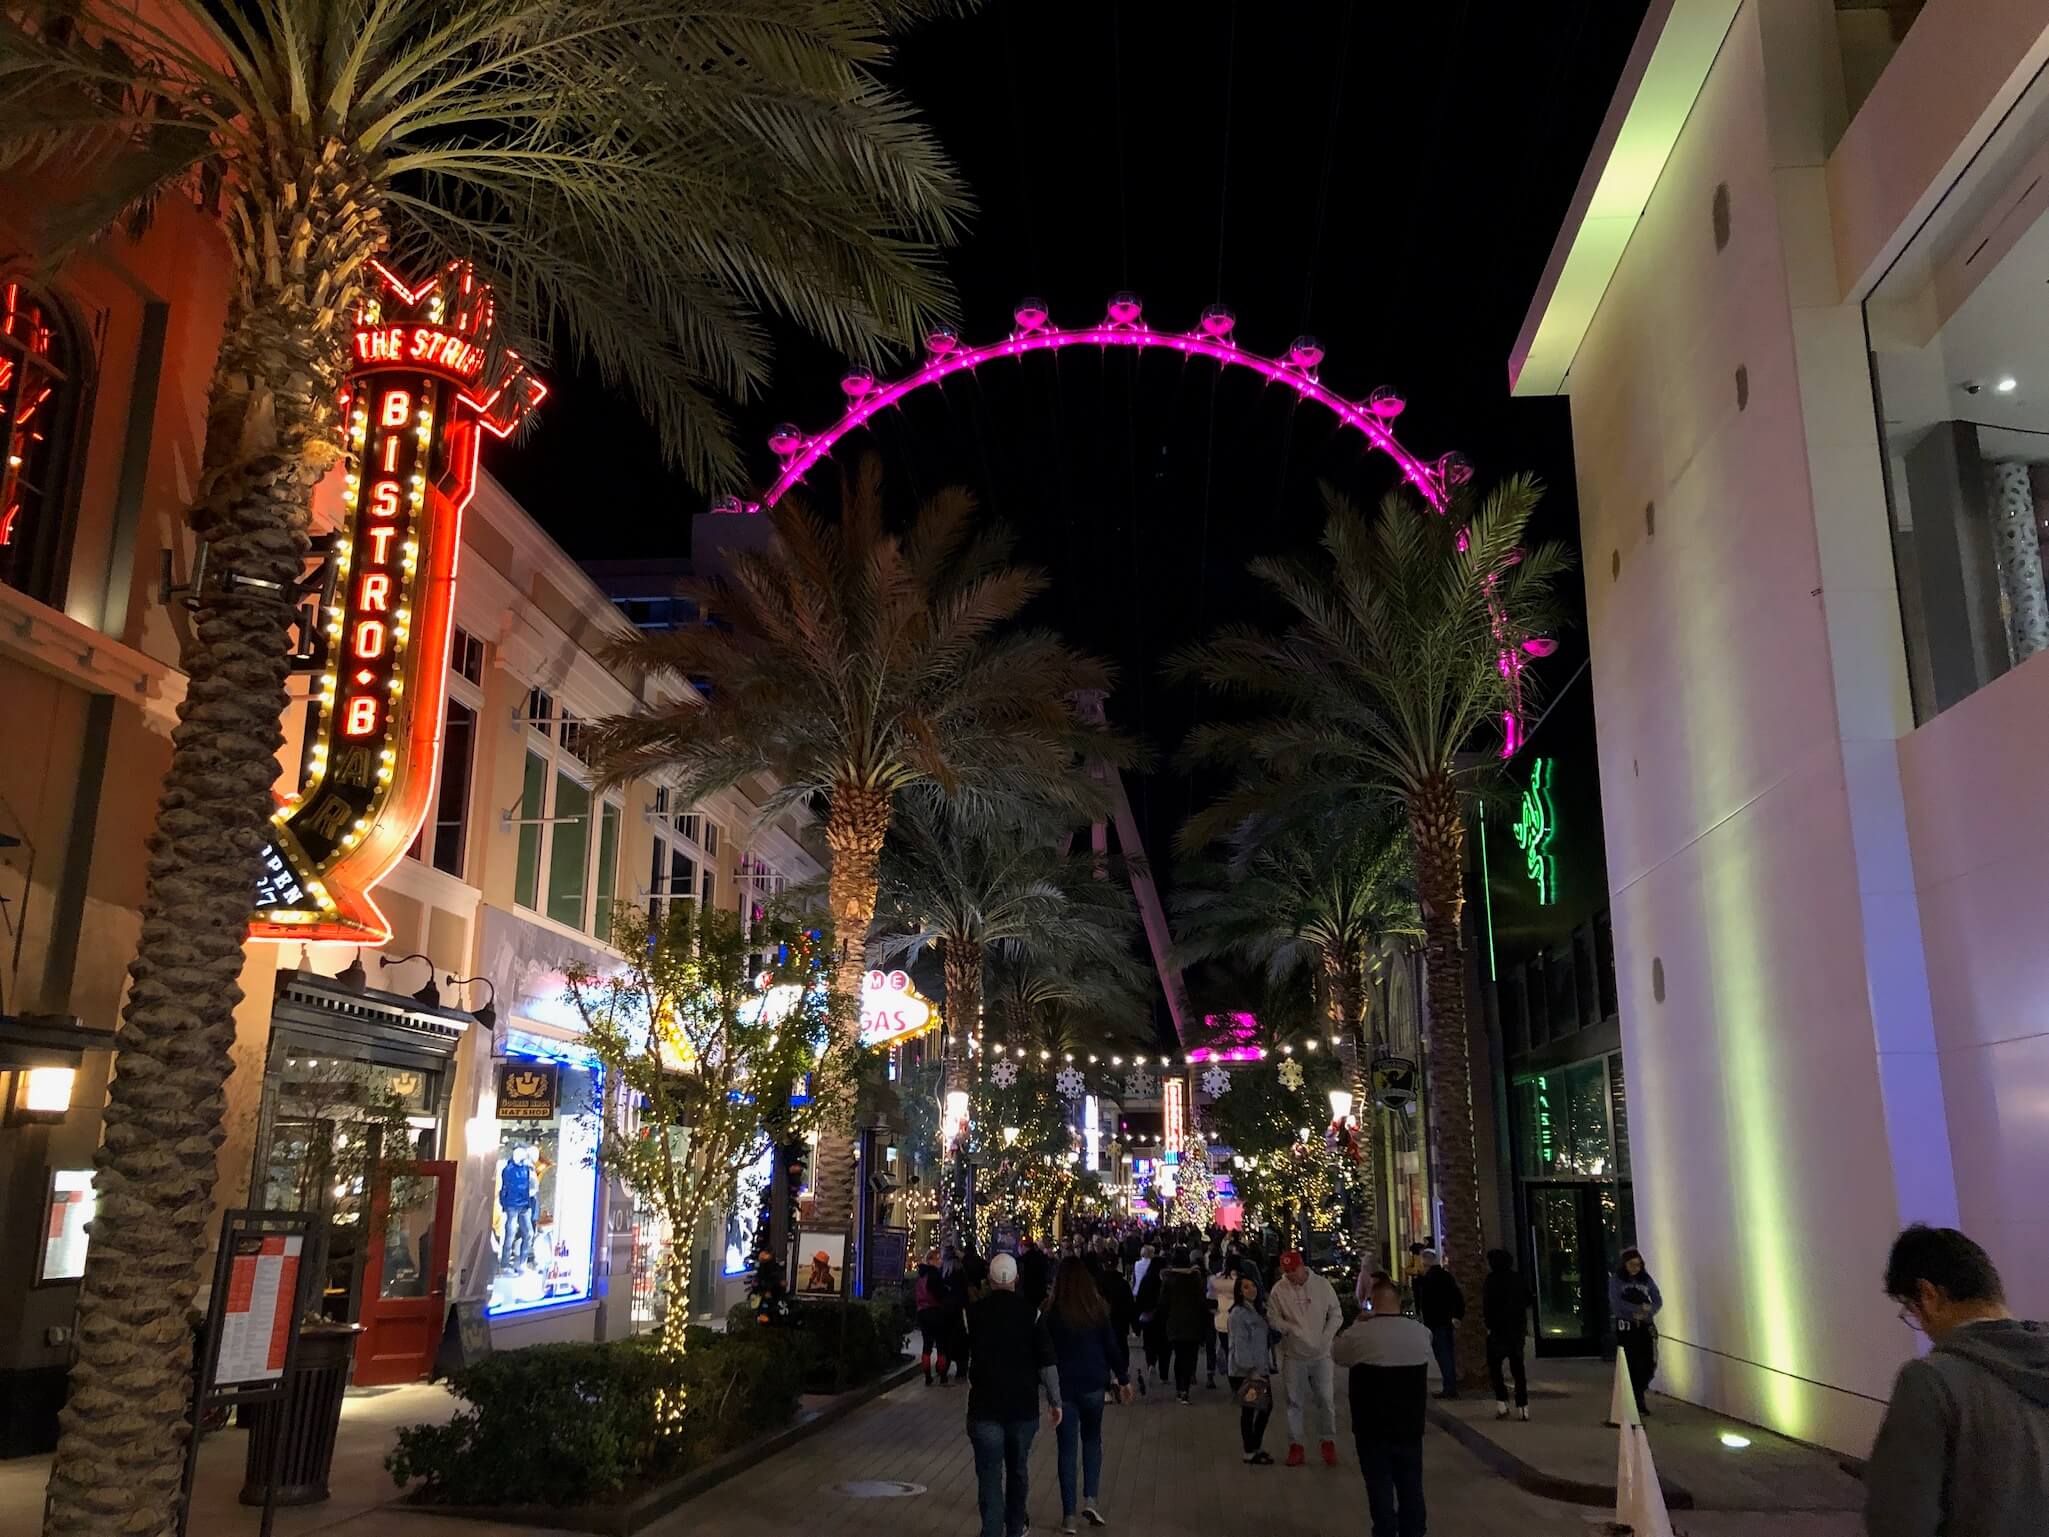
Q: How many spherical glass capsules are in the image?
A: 12